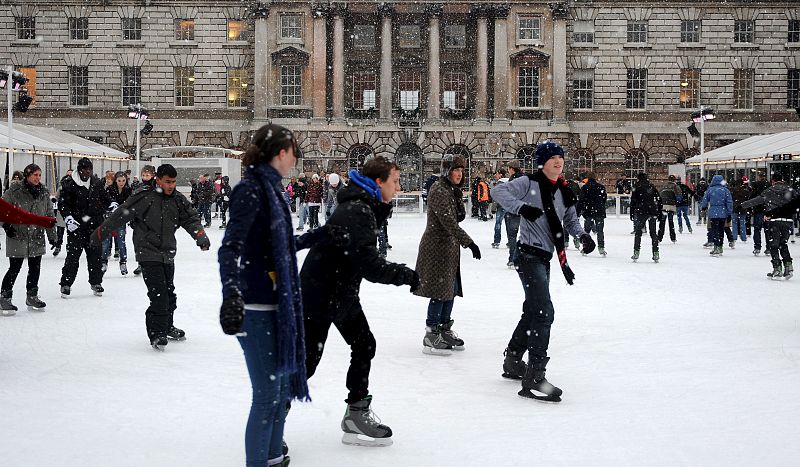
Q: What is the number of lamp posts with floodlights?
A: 3